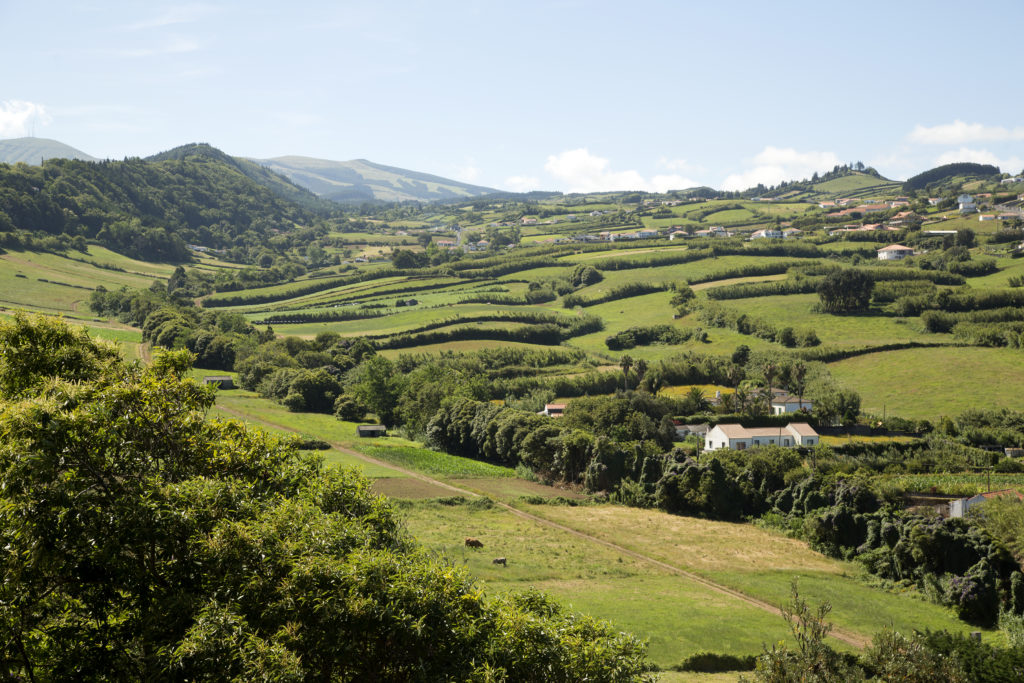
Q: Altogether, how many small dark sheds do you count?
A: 2